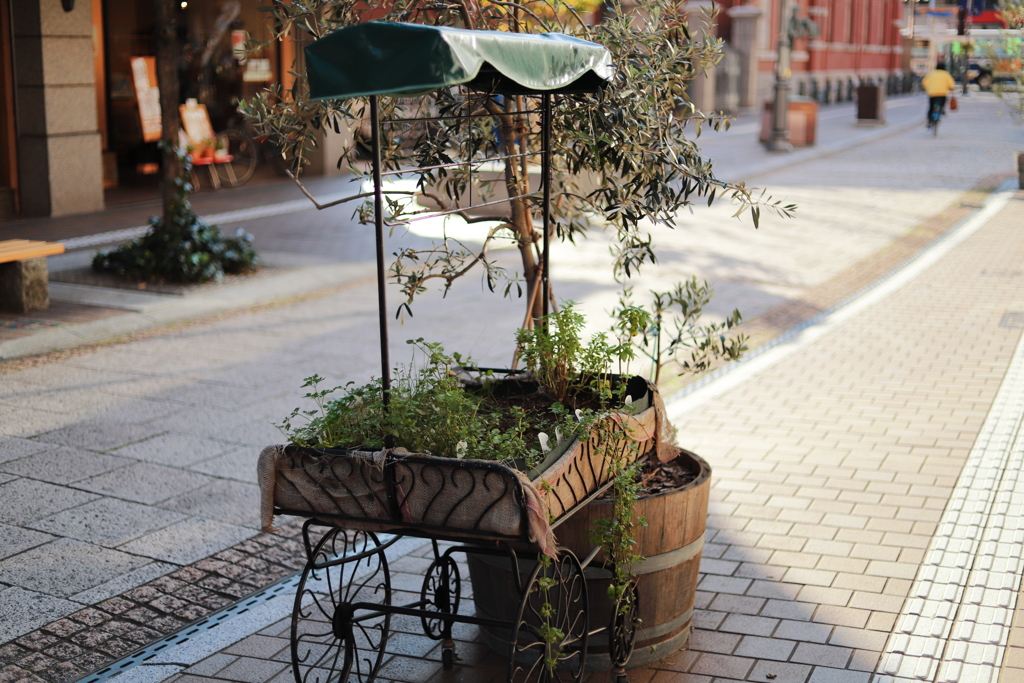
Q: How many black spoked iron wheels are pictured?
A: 4